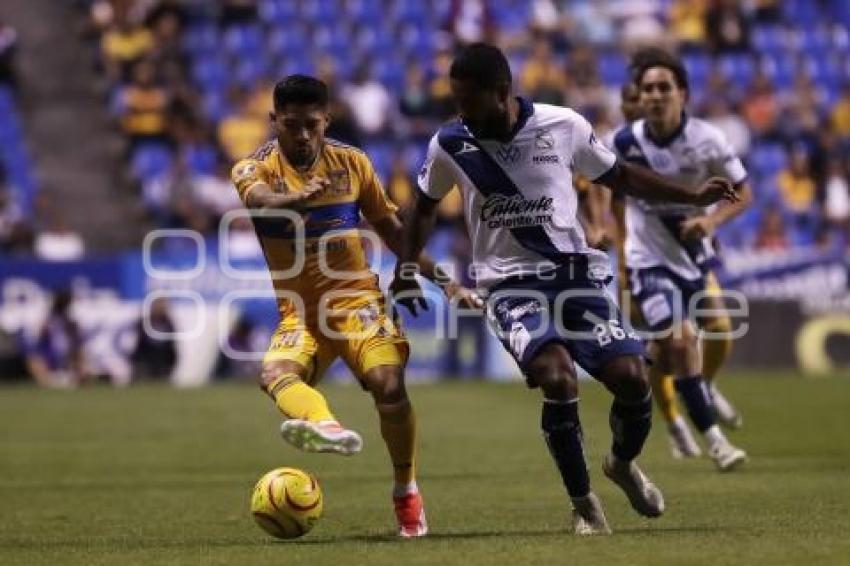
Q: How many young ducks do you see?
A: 0